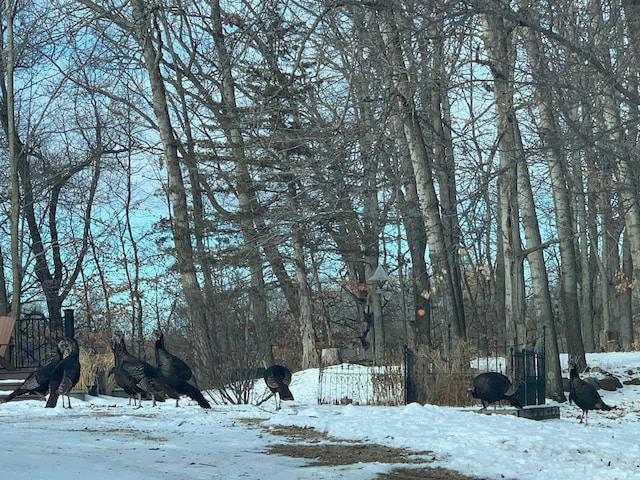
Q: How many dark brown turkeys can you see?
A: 8